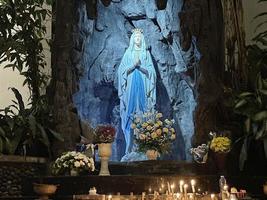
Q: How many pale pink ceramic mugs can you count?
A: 0